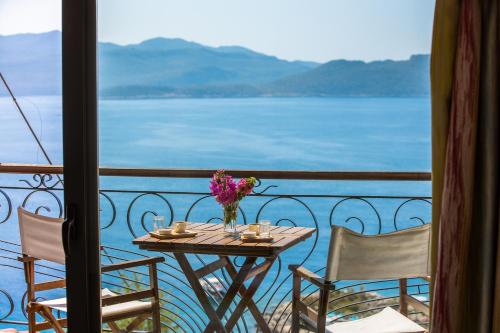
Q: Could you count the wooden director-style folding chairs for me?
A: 2